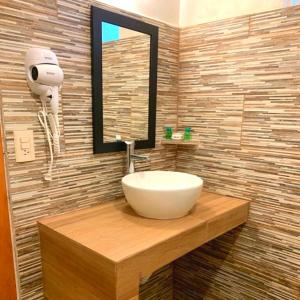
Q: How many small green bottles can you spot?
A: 2